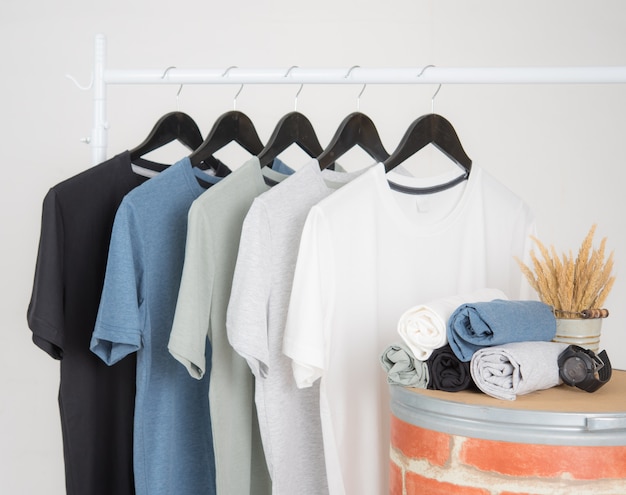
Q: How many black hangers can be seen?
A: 5